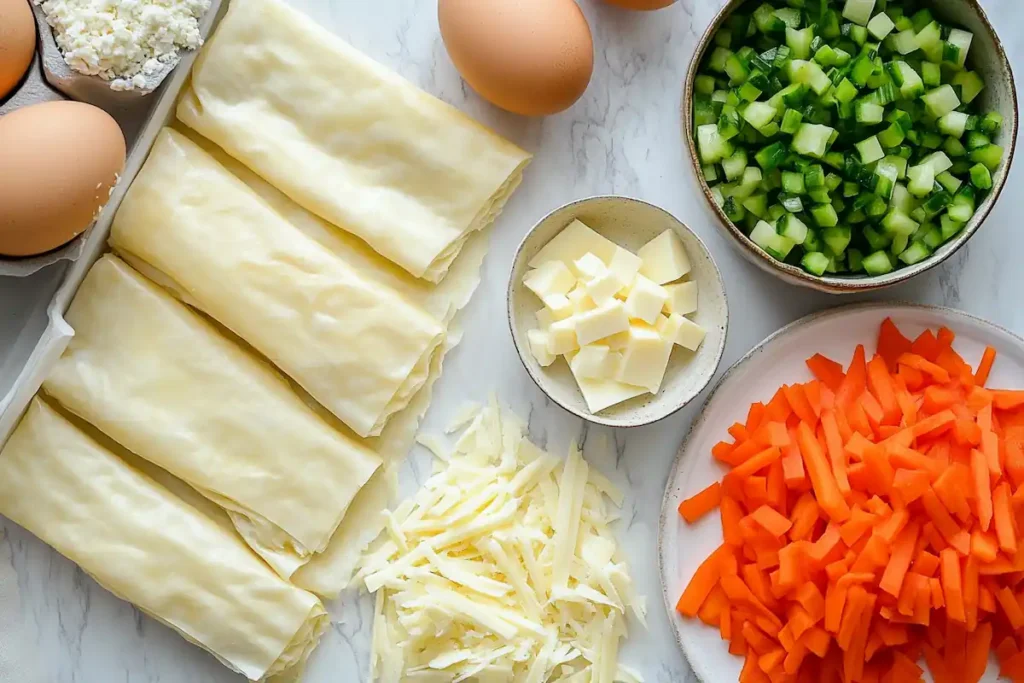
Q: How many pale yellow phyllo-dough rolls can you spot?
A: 4